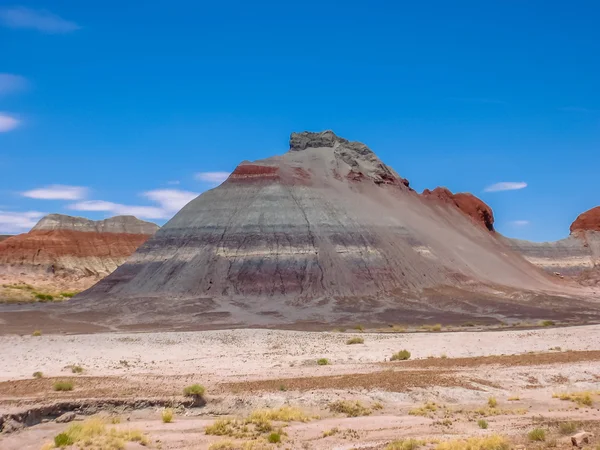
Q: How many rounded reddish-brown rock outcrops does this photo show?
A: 2